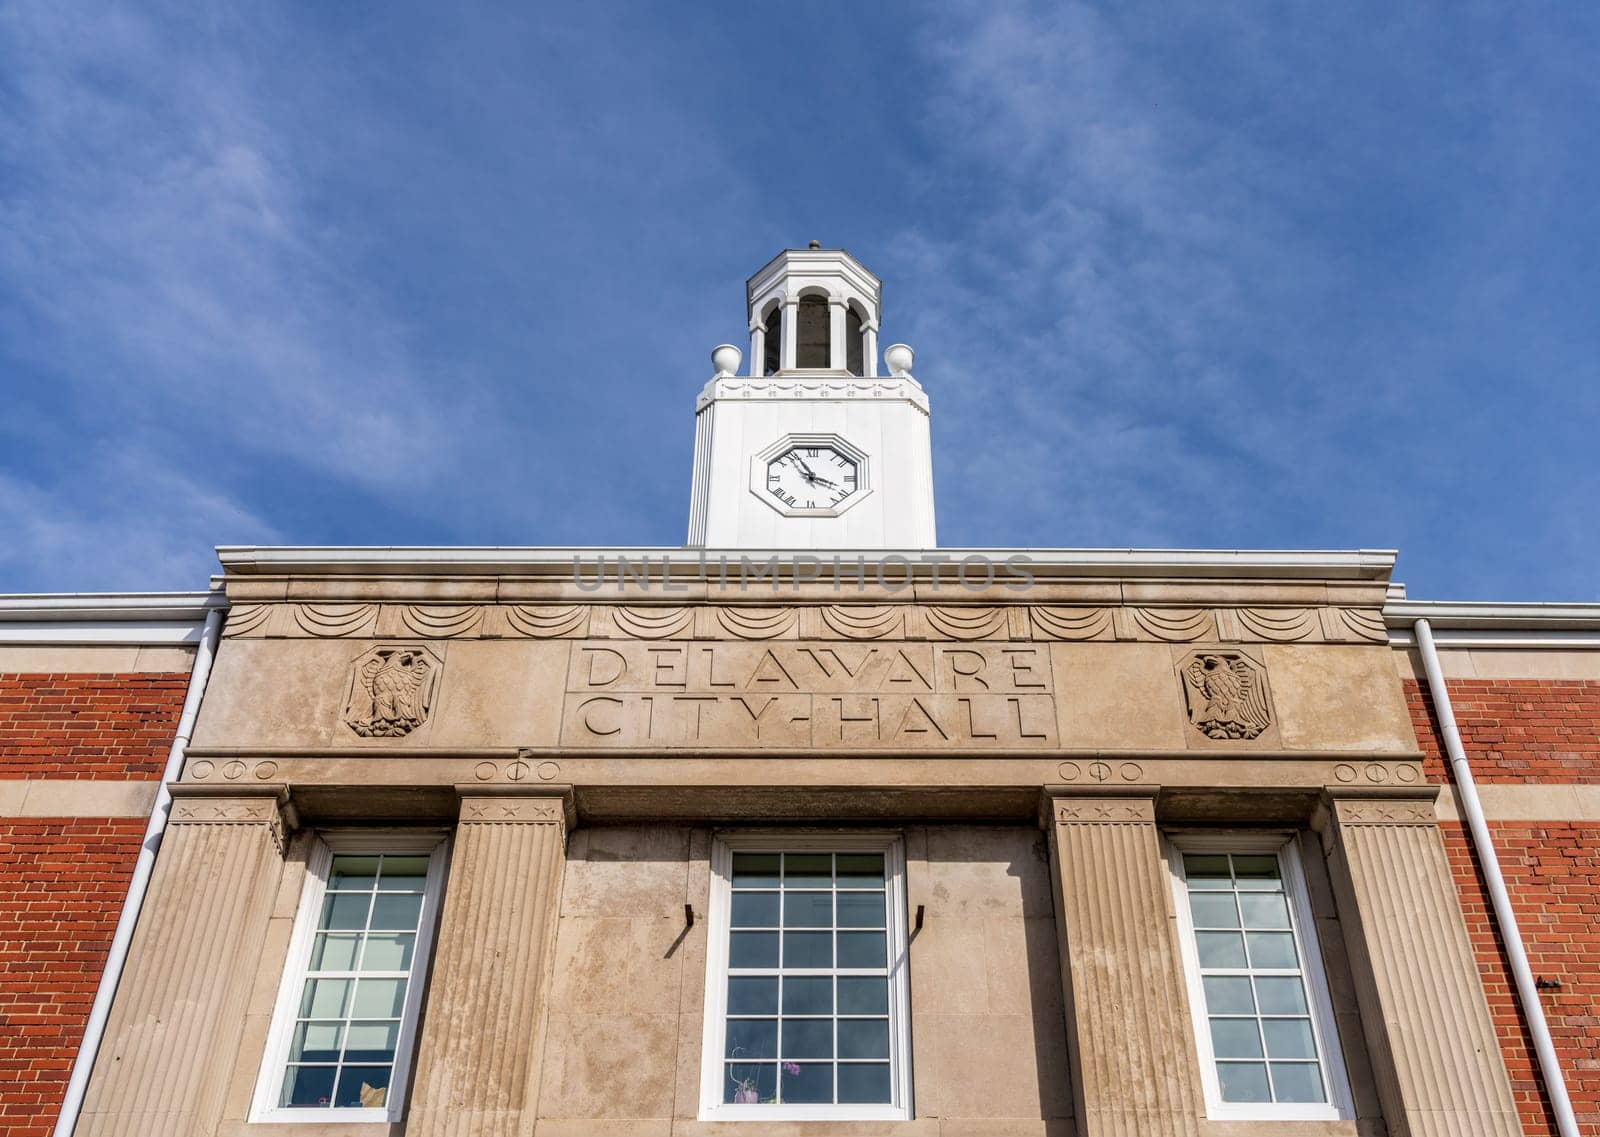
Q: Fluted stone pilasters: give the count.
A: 4